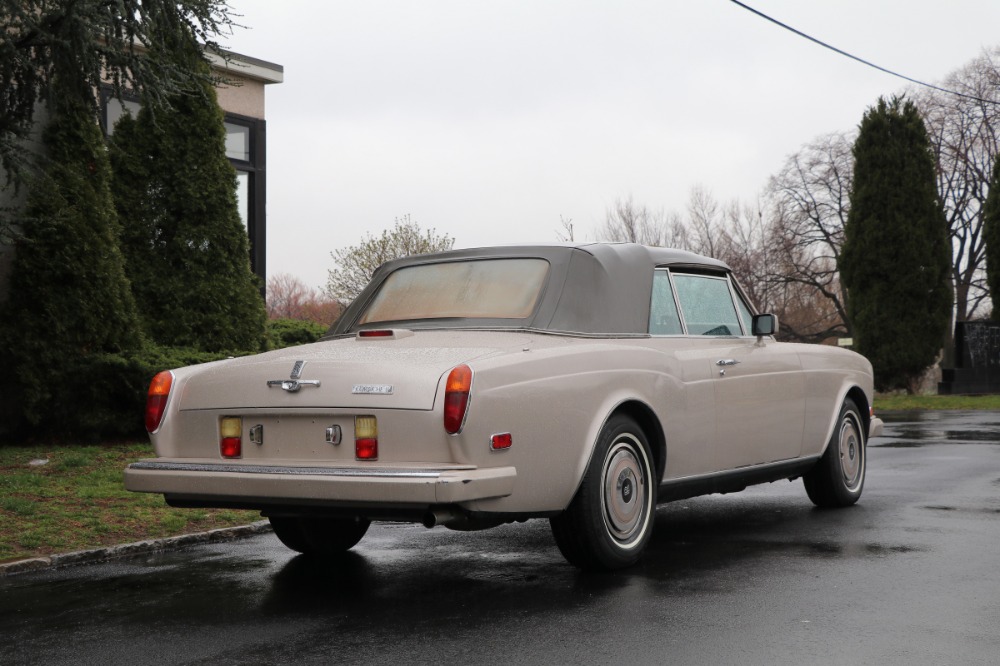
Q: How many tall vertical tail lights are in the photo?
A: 2